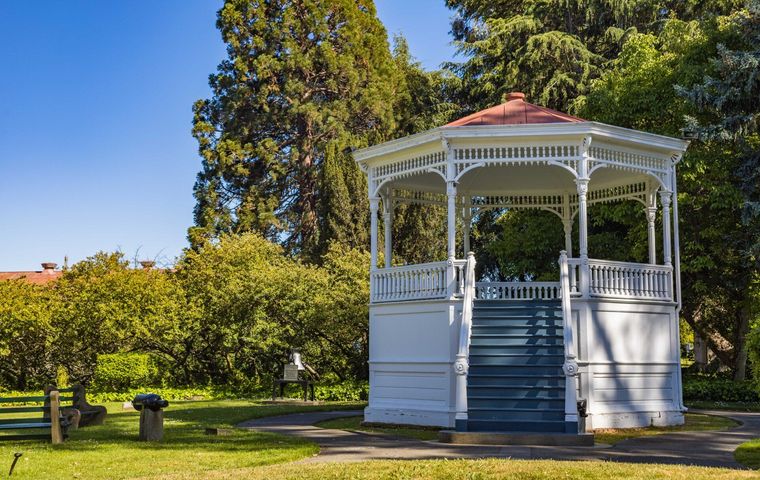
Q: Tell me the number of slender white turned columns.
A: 8